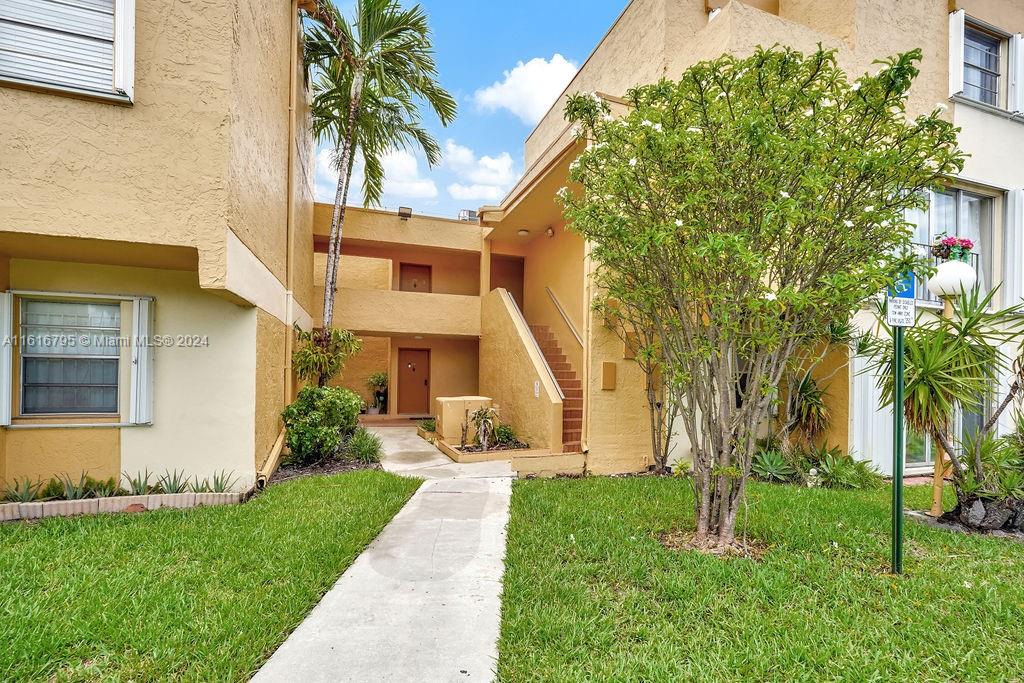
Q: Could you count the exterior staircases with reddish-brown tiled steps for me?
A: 1